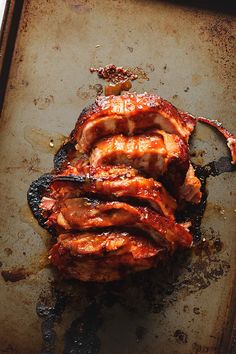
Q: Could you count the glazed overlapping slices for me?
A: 5